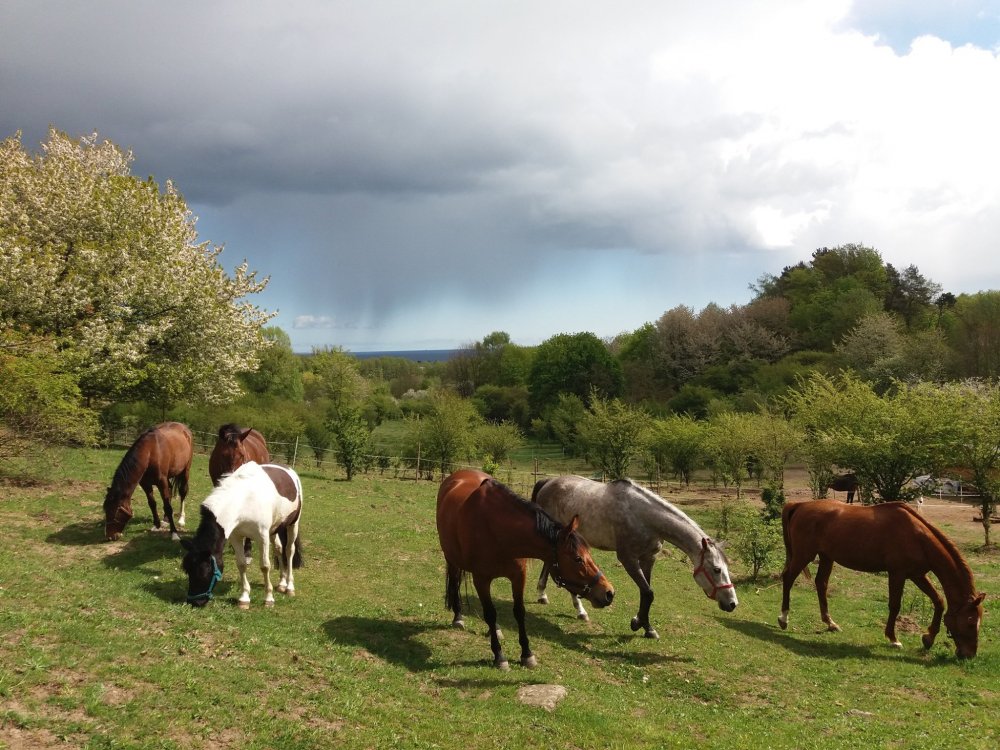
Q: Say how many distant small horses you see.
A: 1